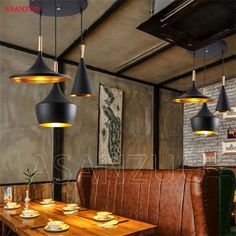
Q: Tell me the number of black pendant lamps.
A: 6